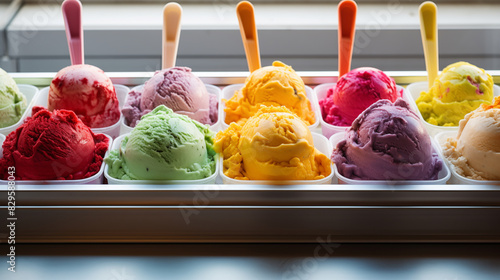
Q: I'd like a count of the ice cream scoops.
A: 11